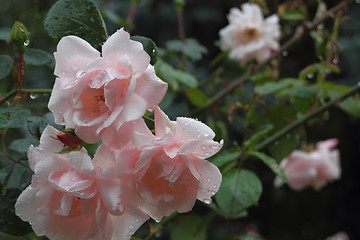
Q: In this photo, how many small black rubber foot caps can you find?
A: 0